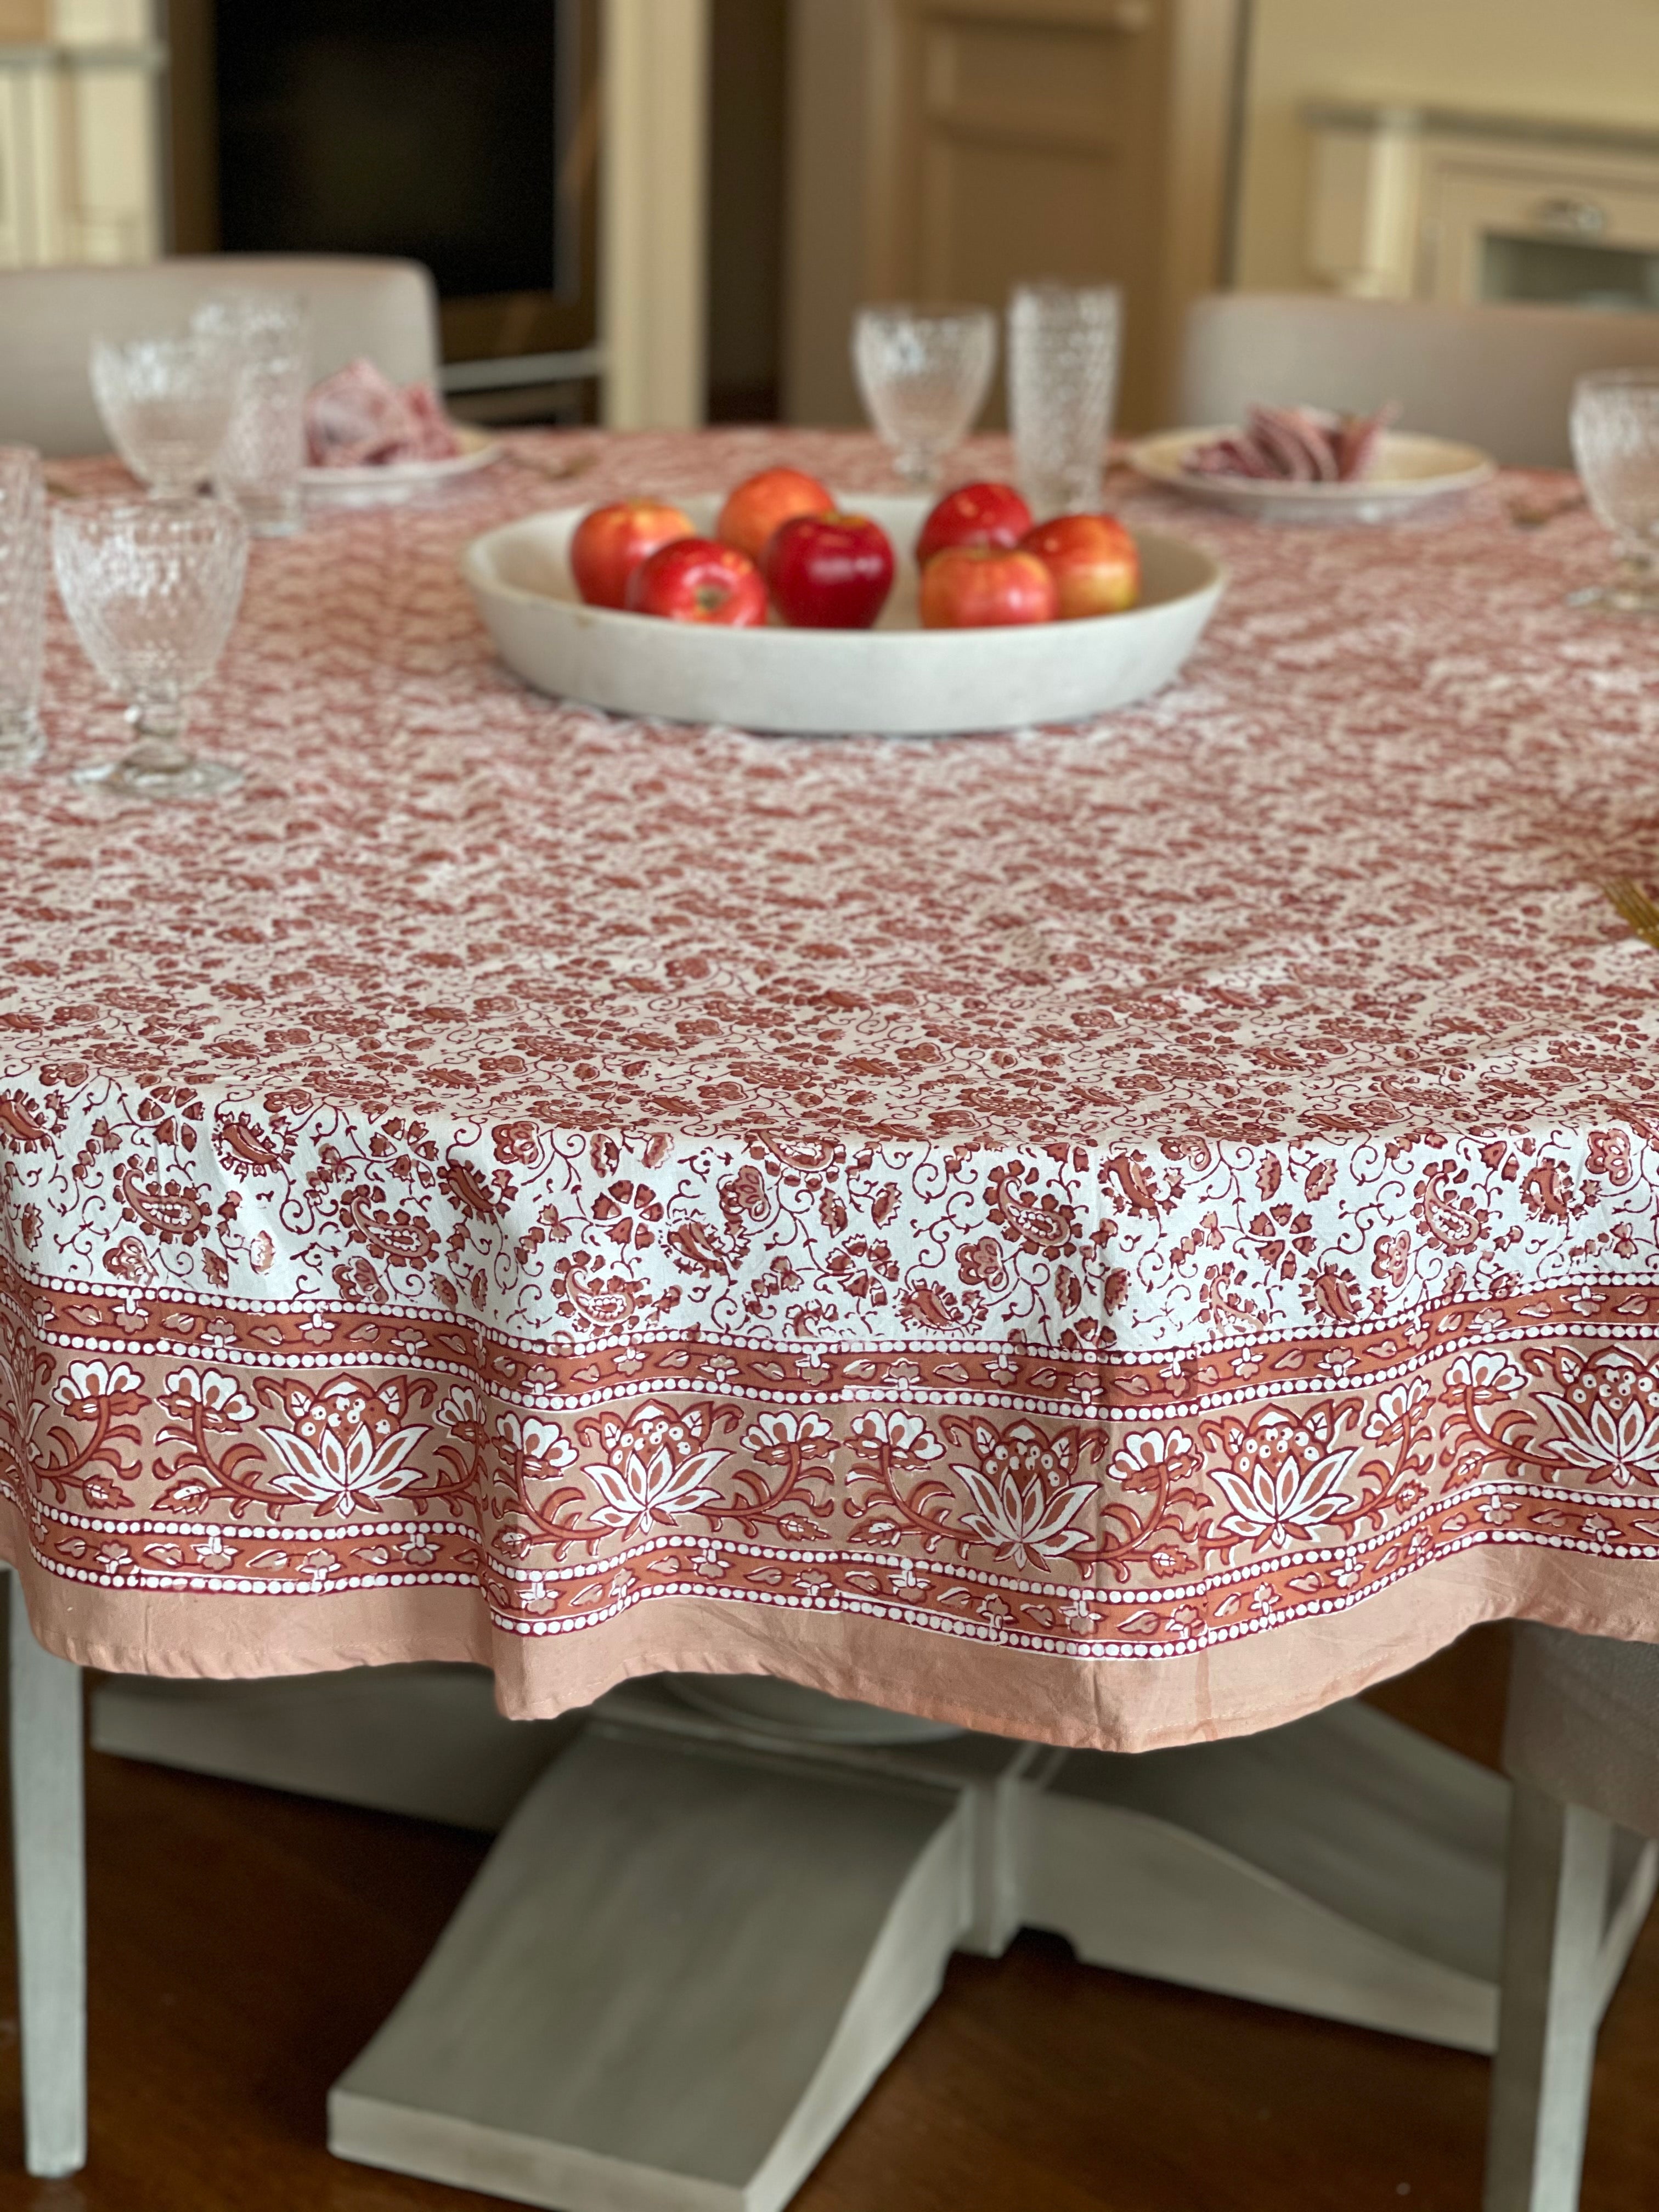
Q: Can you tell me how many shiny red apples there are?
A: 7